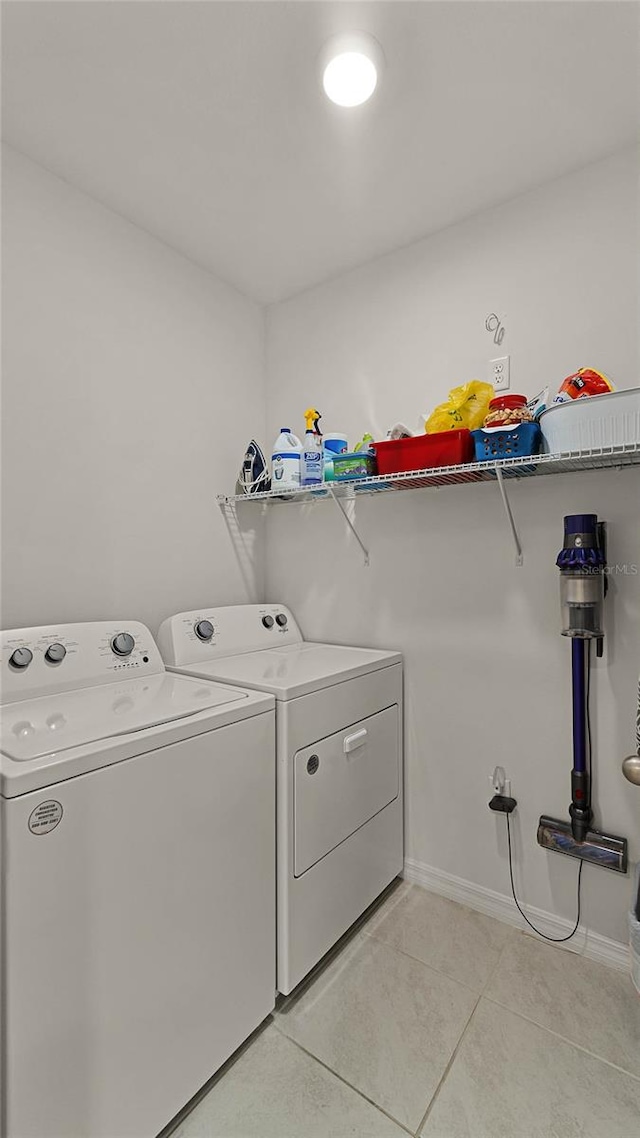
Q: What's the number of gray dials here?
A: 6